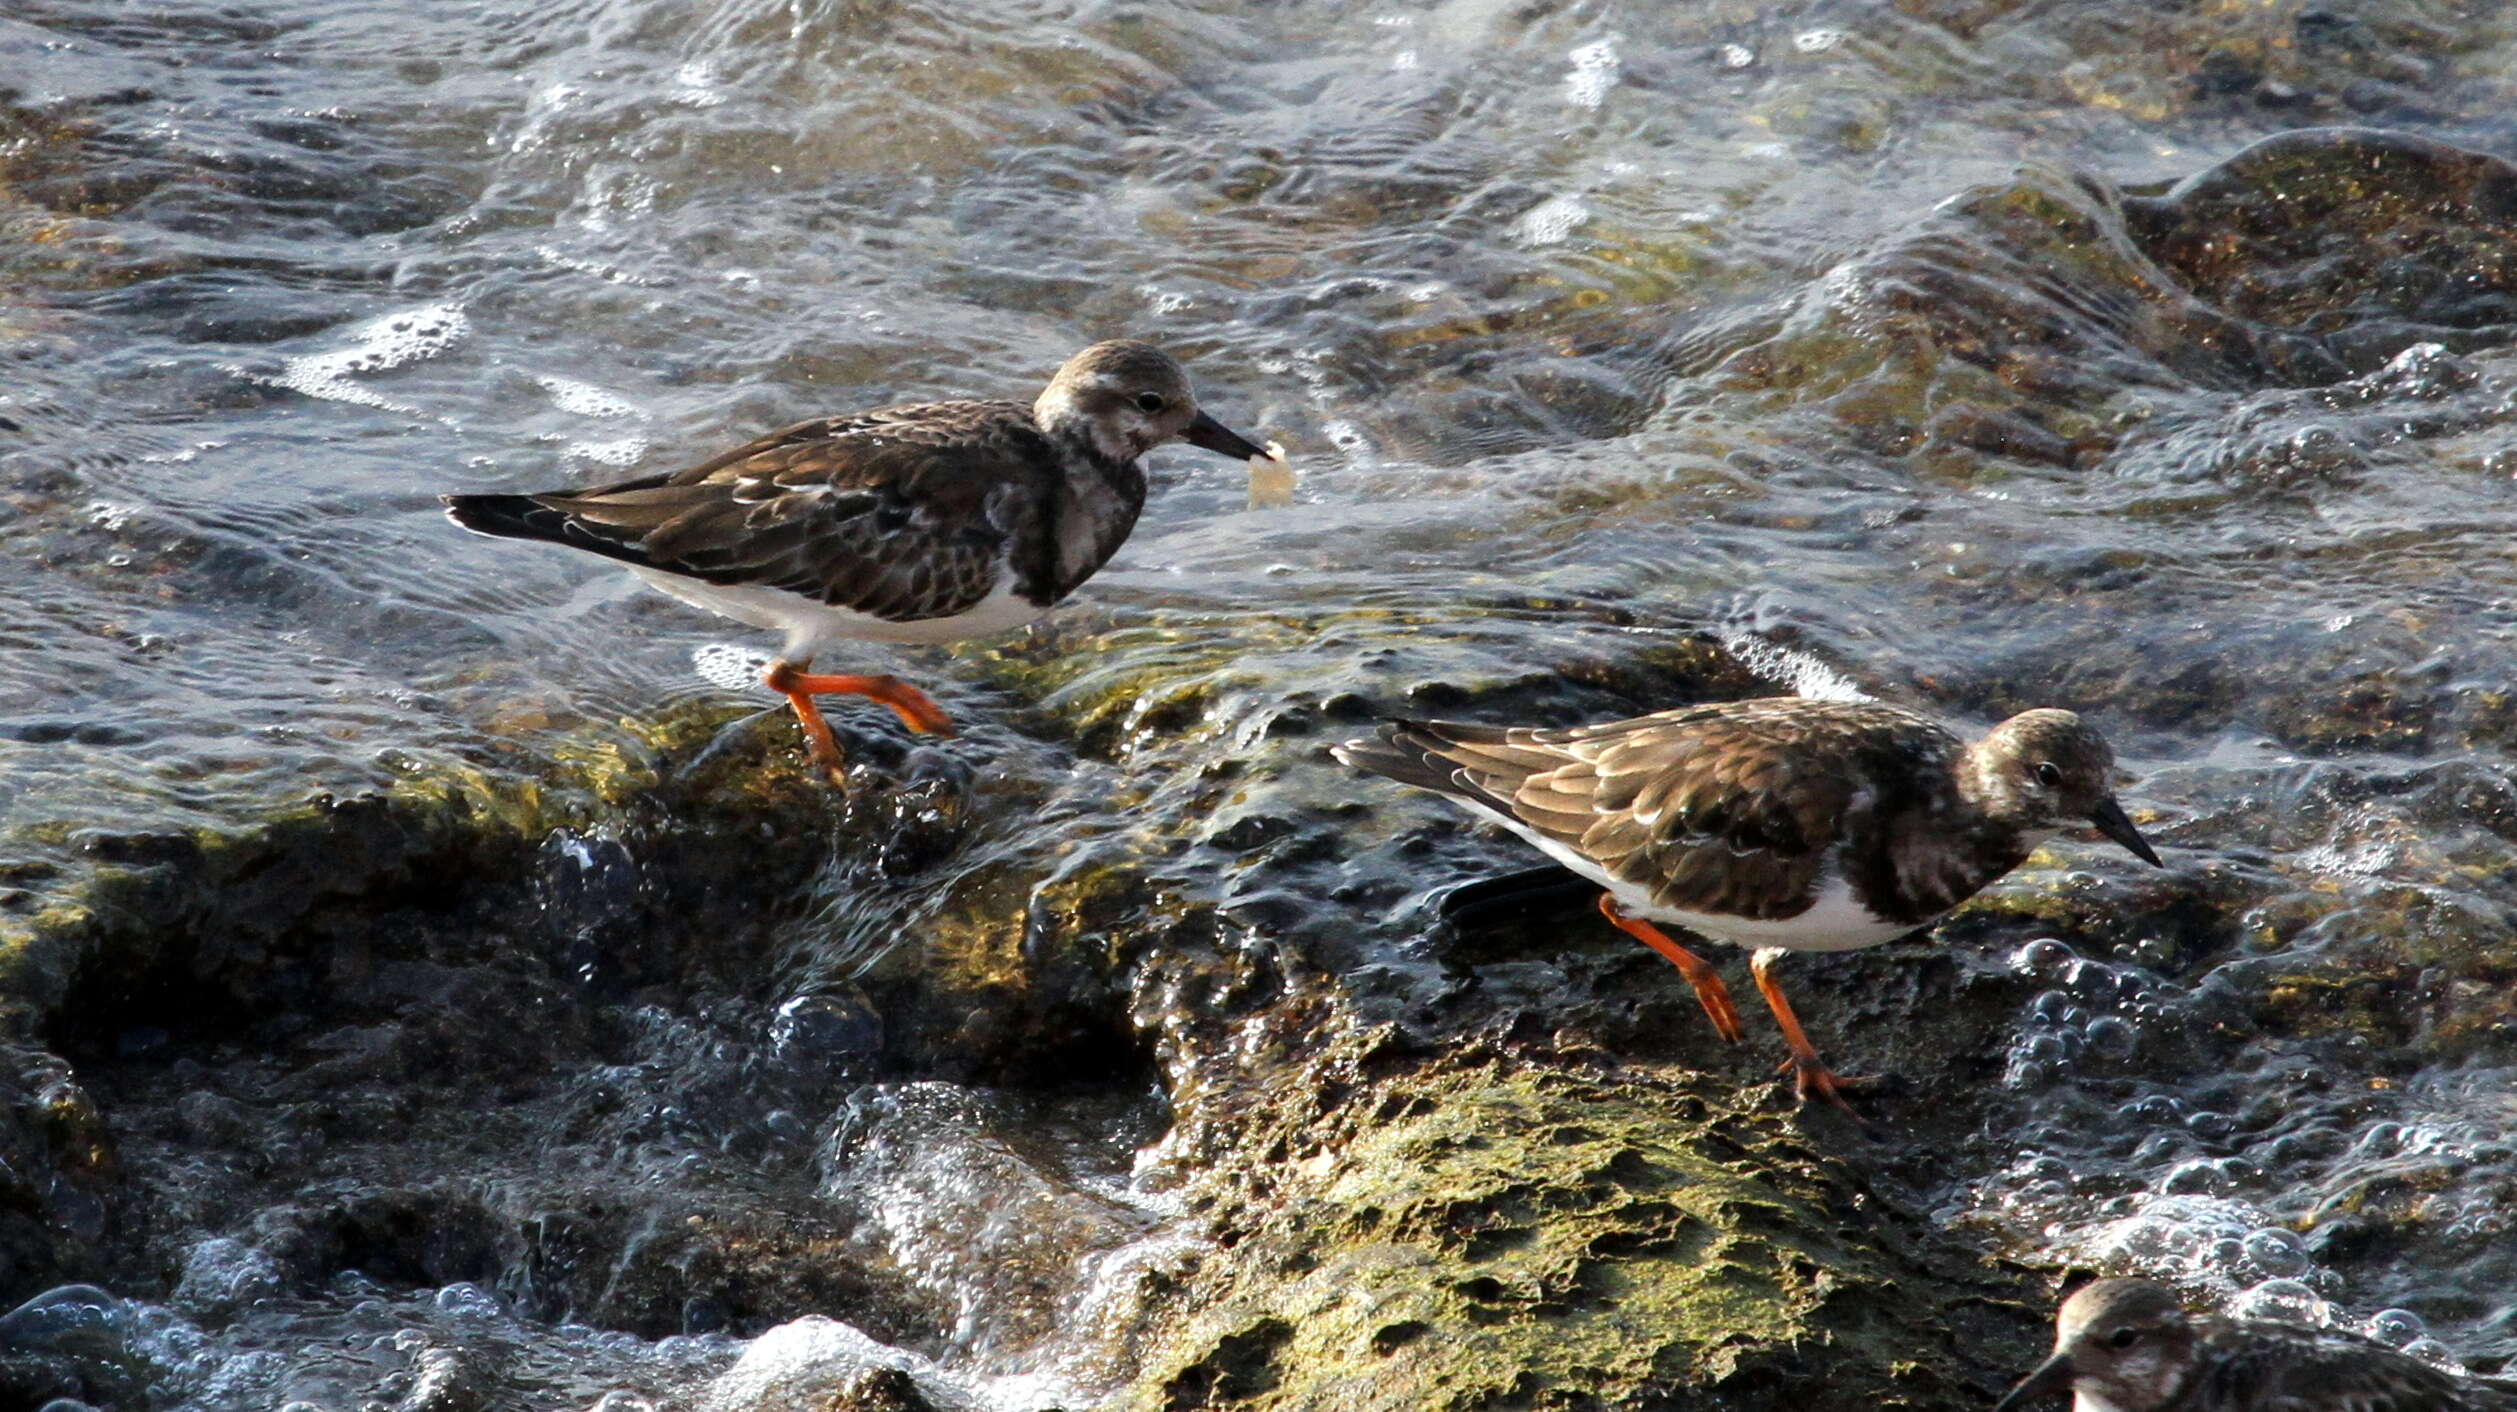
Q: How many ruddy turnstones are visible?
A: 3